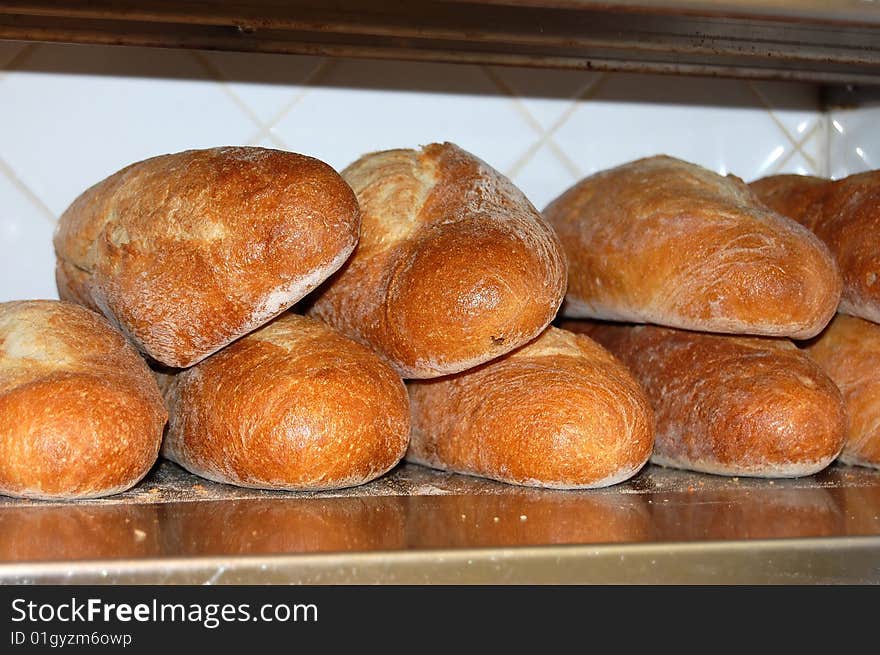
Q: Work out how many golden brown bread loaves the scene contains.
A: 9